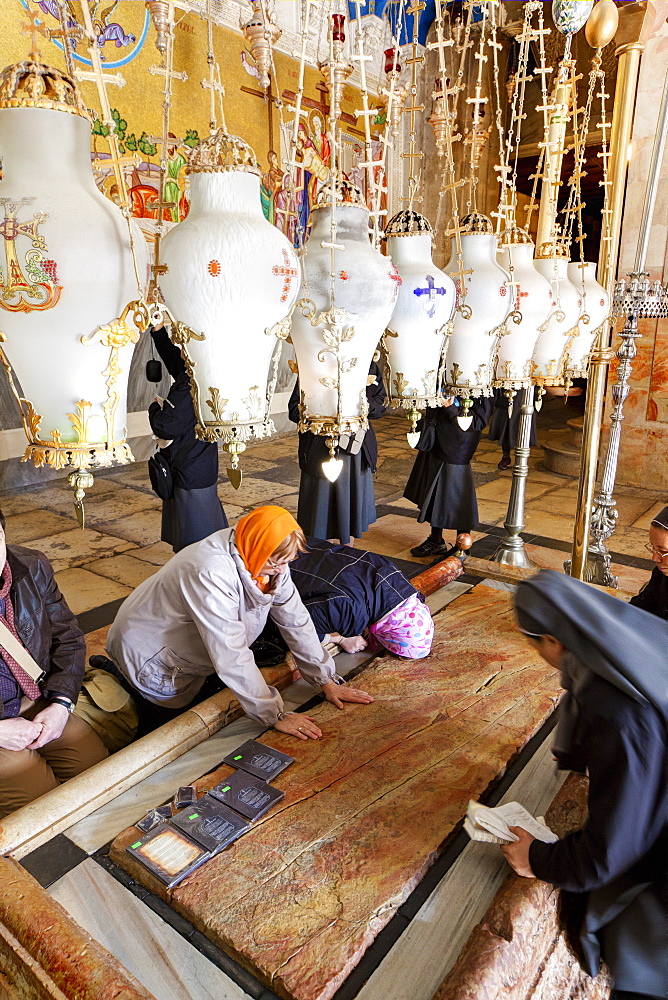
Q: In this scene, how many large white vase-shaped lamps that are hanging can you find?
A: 8